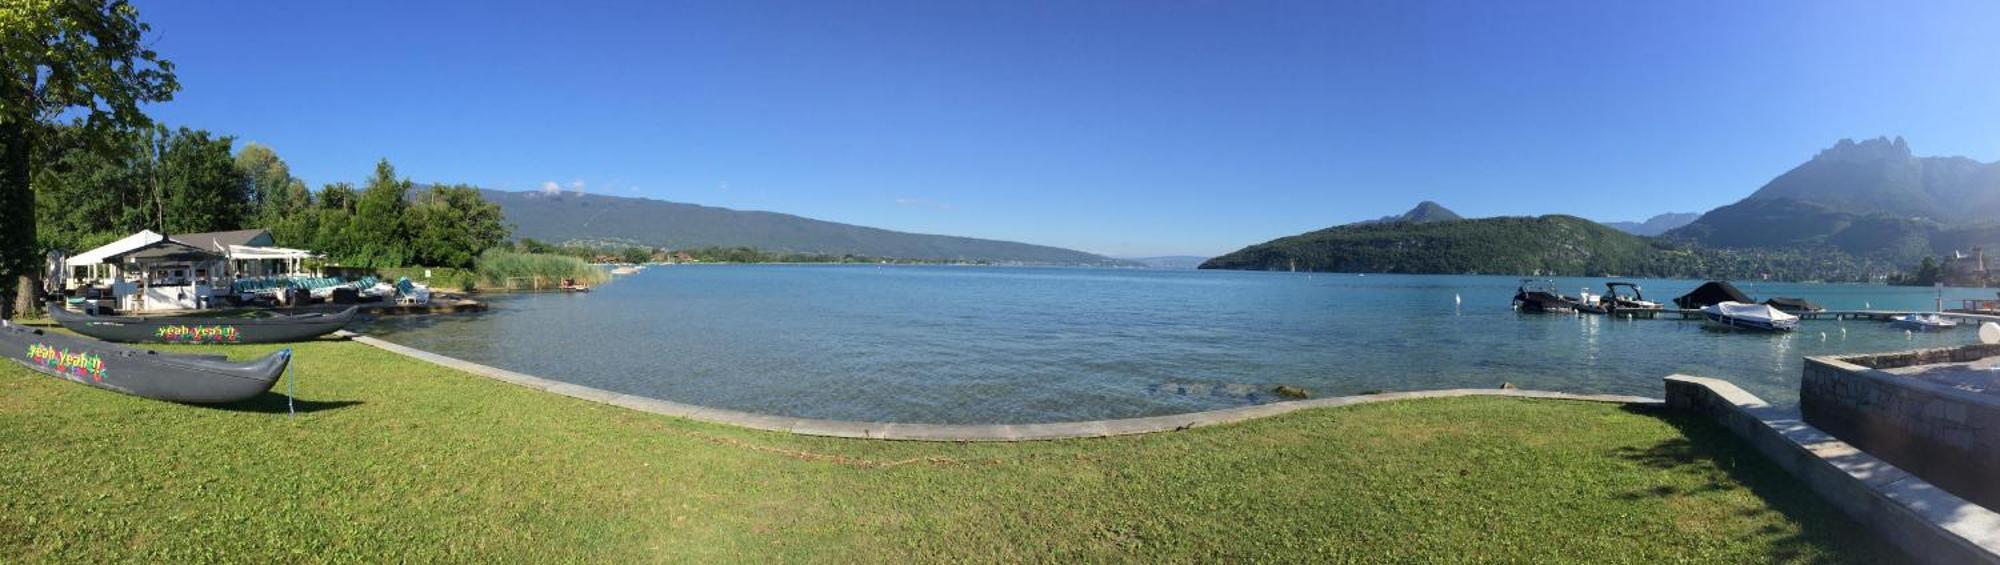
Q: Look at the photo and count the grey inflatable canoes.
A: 2